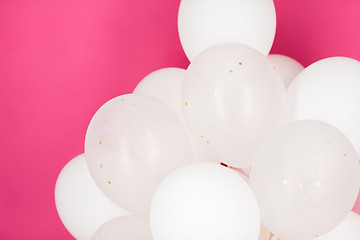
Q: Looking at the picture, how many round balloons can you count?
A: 11